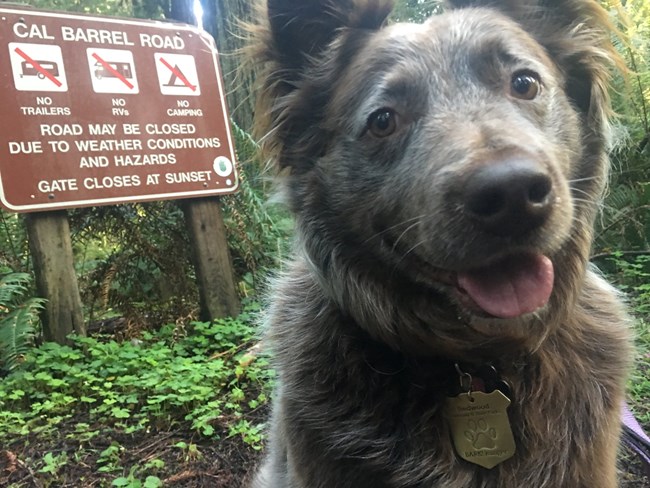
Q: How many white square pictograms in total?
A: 3